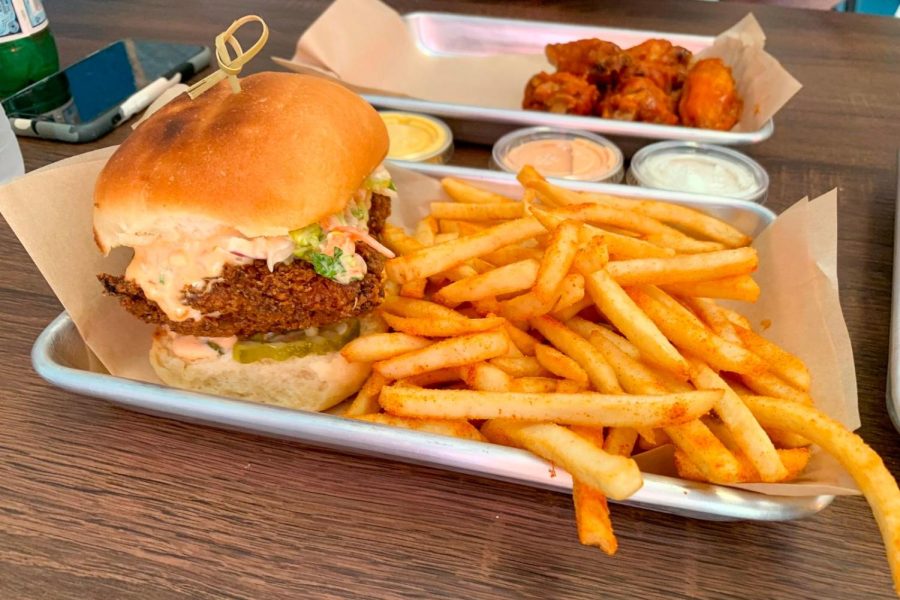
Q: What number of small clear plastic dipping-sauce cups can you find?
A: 3